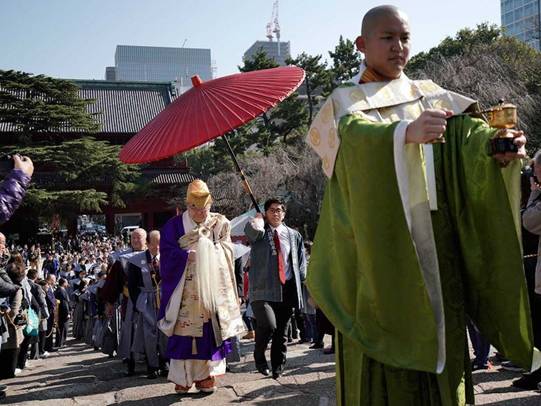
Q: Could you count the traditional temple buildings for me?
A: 1